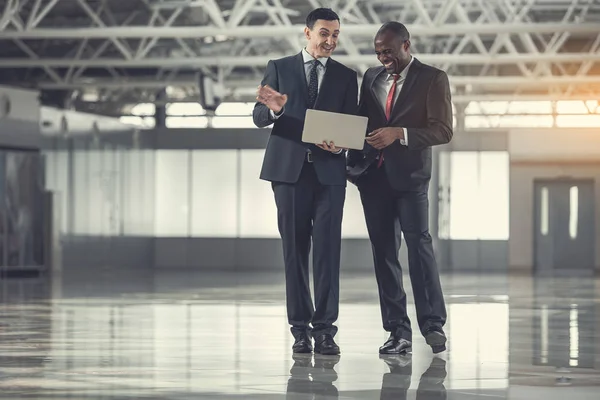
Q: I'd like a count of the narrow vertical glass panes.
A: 2